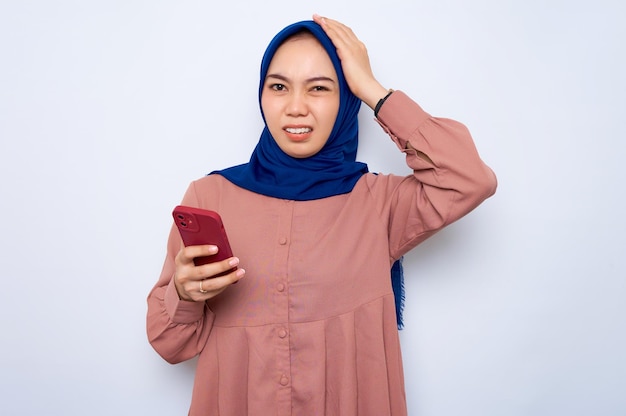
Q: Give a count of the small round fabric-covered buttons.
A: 4